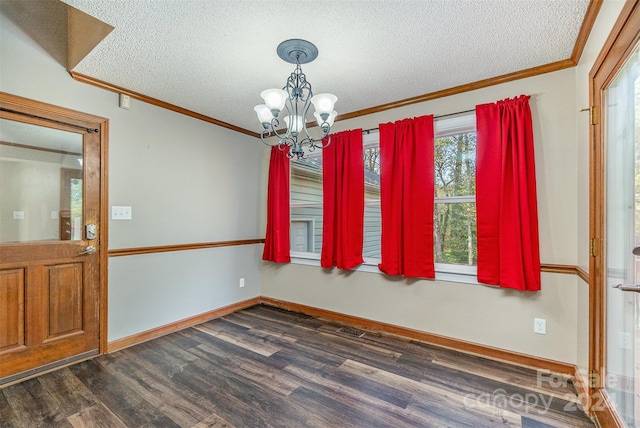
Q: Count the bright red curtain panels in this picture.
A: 4